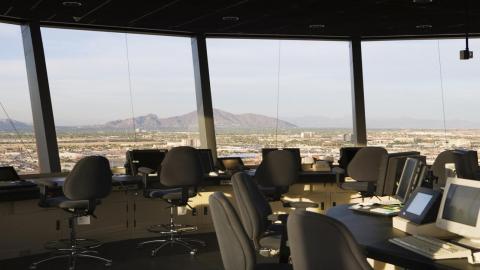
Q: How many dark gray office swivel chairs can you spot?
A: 8